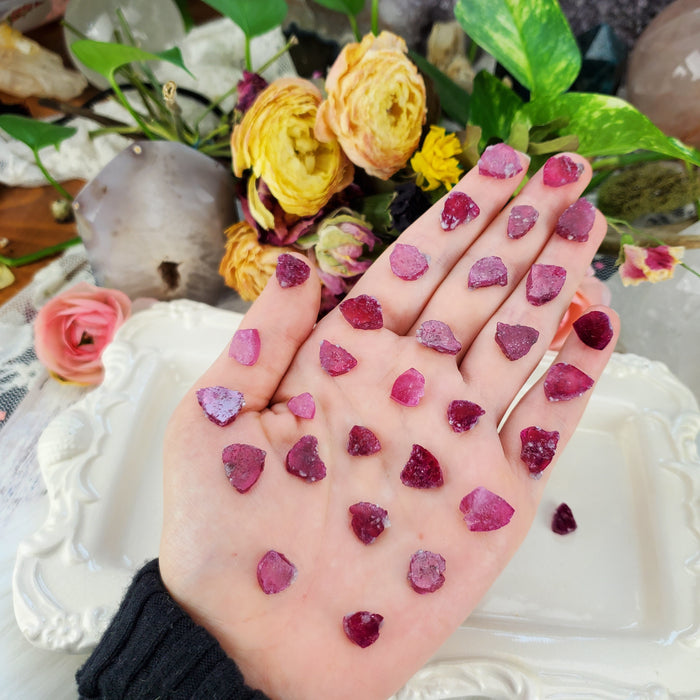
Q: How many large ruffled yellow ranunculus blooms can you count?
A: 2